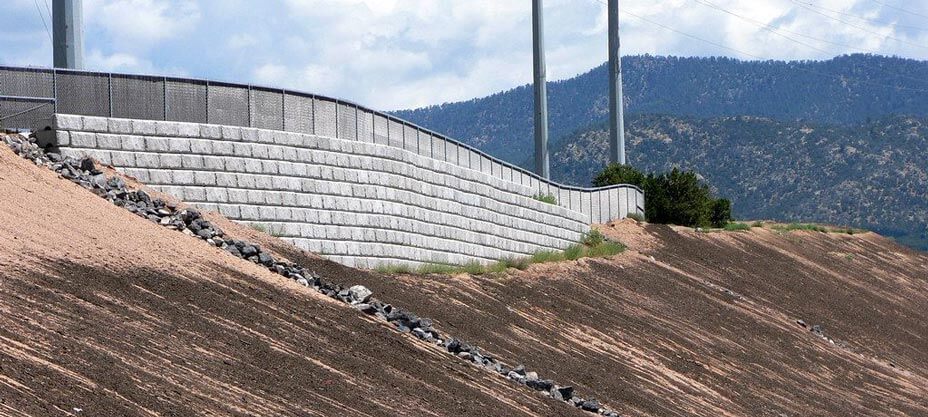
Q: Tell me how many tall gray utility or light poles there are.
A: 3